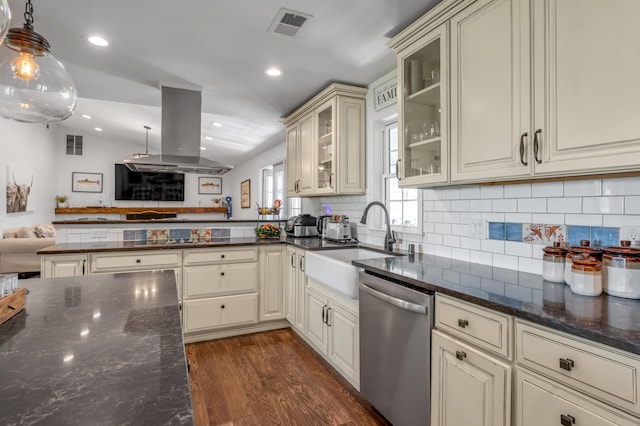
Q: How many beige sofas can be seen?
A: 1